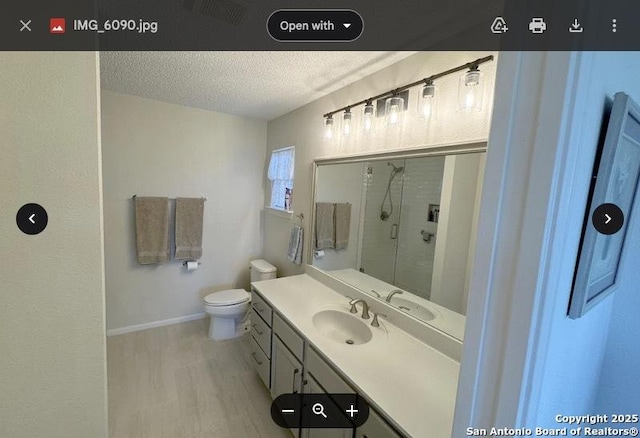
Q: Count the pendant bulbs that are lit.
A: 6